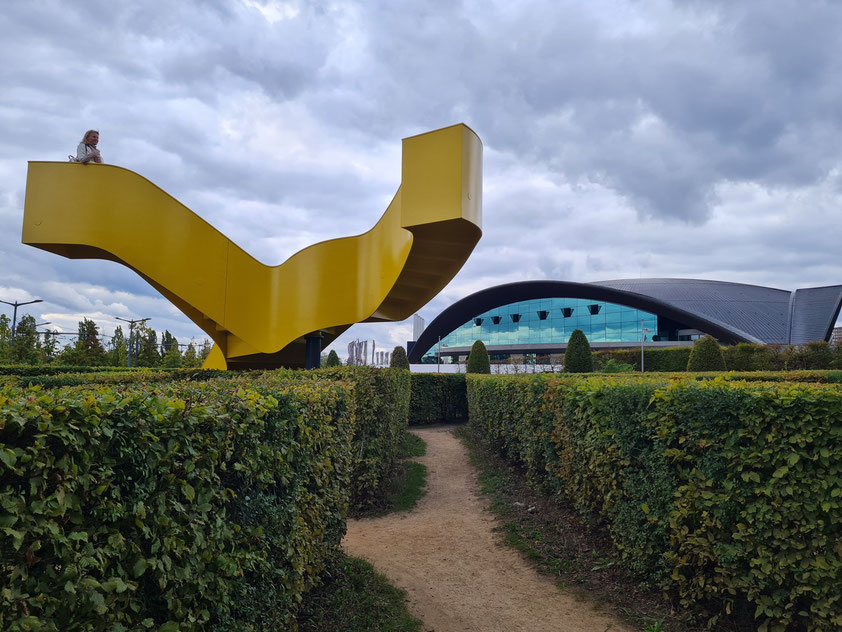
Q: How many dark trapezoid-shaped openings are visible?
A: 6